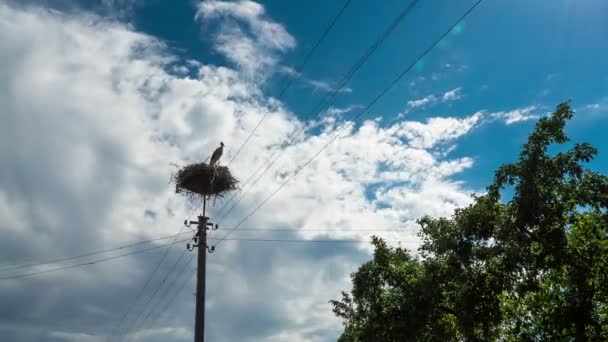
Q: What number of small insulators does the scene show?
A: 4